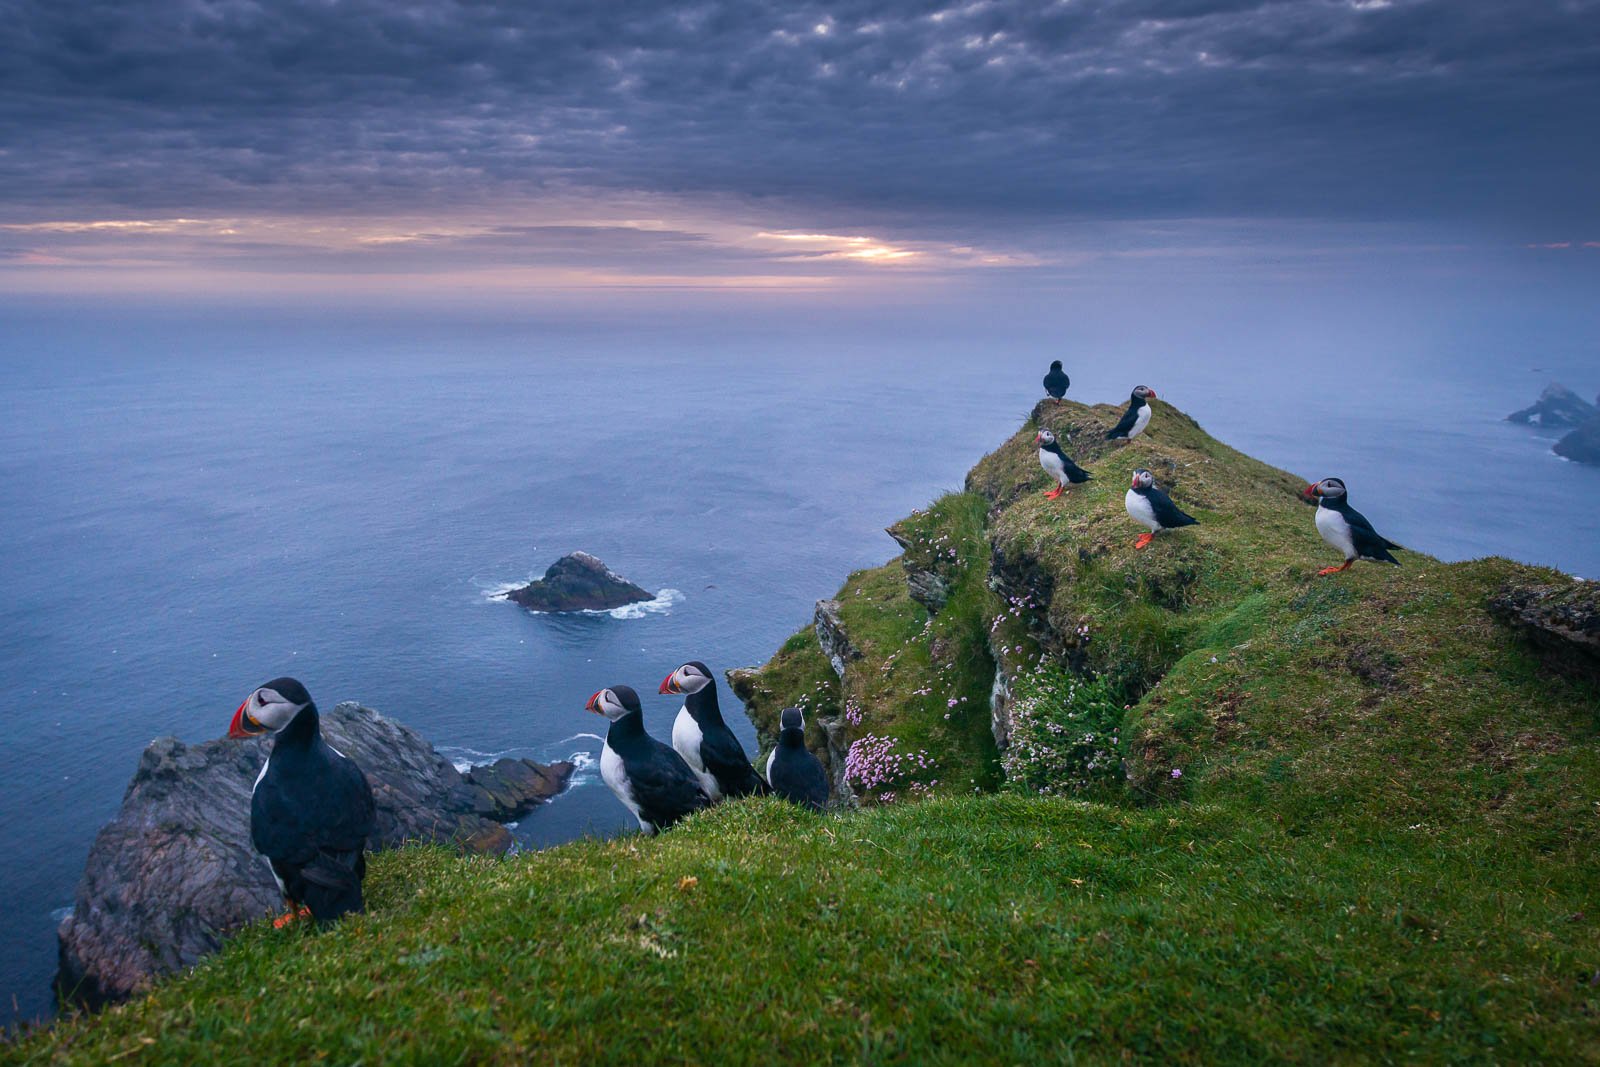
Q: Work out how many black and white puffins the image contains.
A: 9